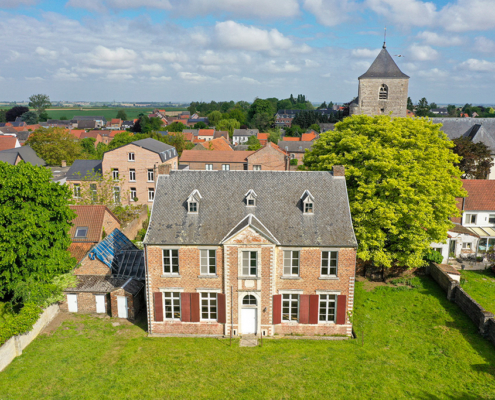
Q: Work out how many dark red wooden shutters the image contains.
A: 8